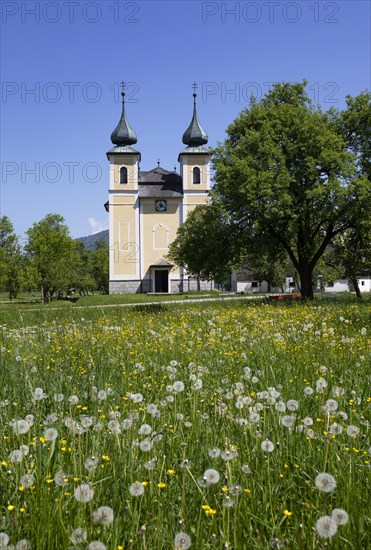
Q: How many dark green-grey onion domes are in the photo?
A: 2